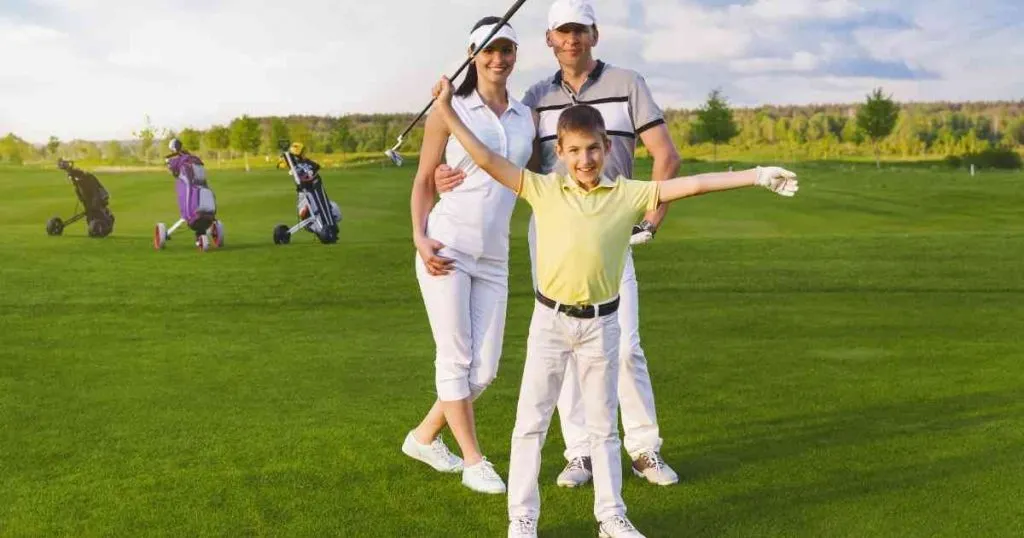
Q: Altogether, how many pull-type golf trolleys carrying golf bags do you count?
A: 3